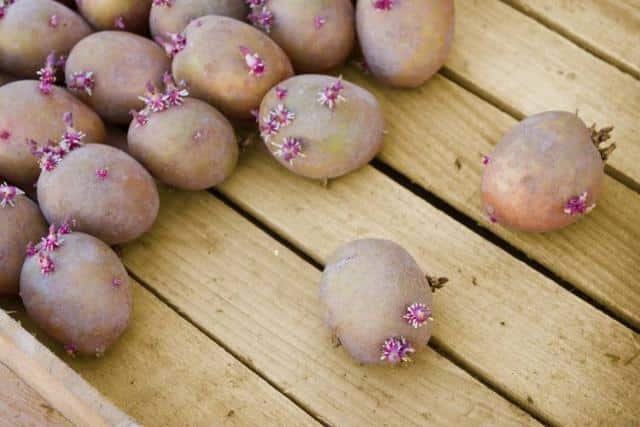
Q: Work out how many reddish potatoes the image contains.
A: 15